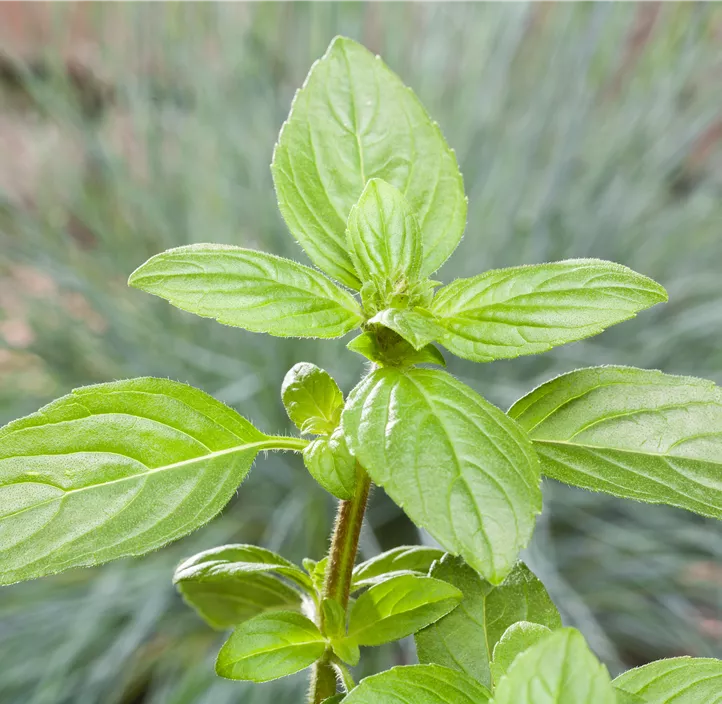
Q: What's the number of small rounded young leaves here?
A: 2